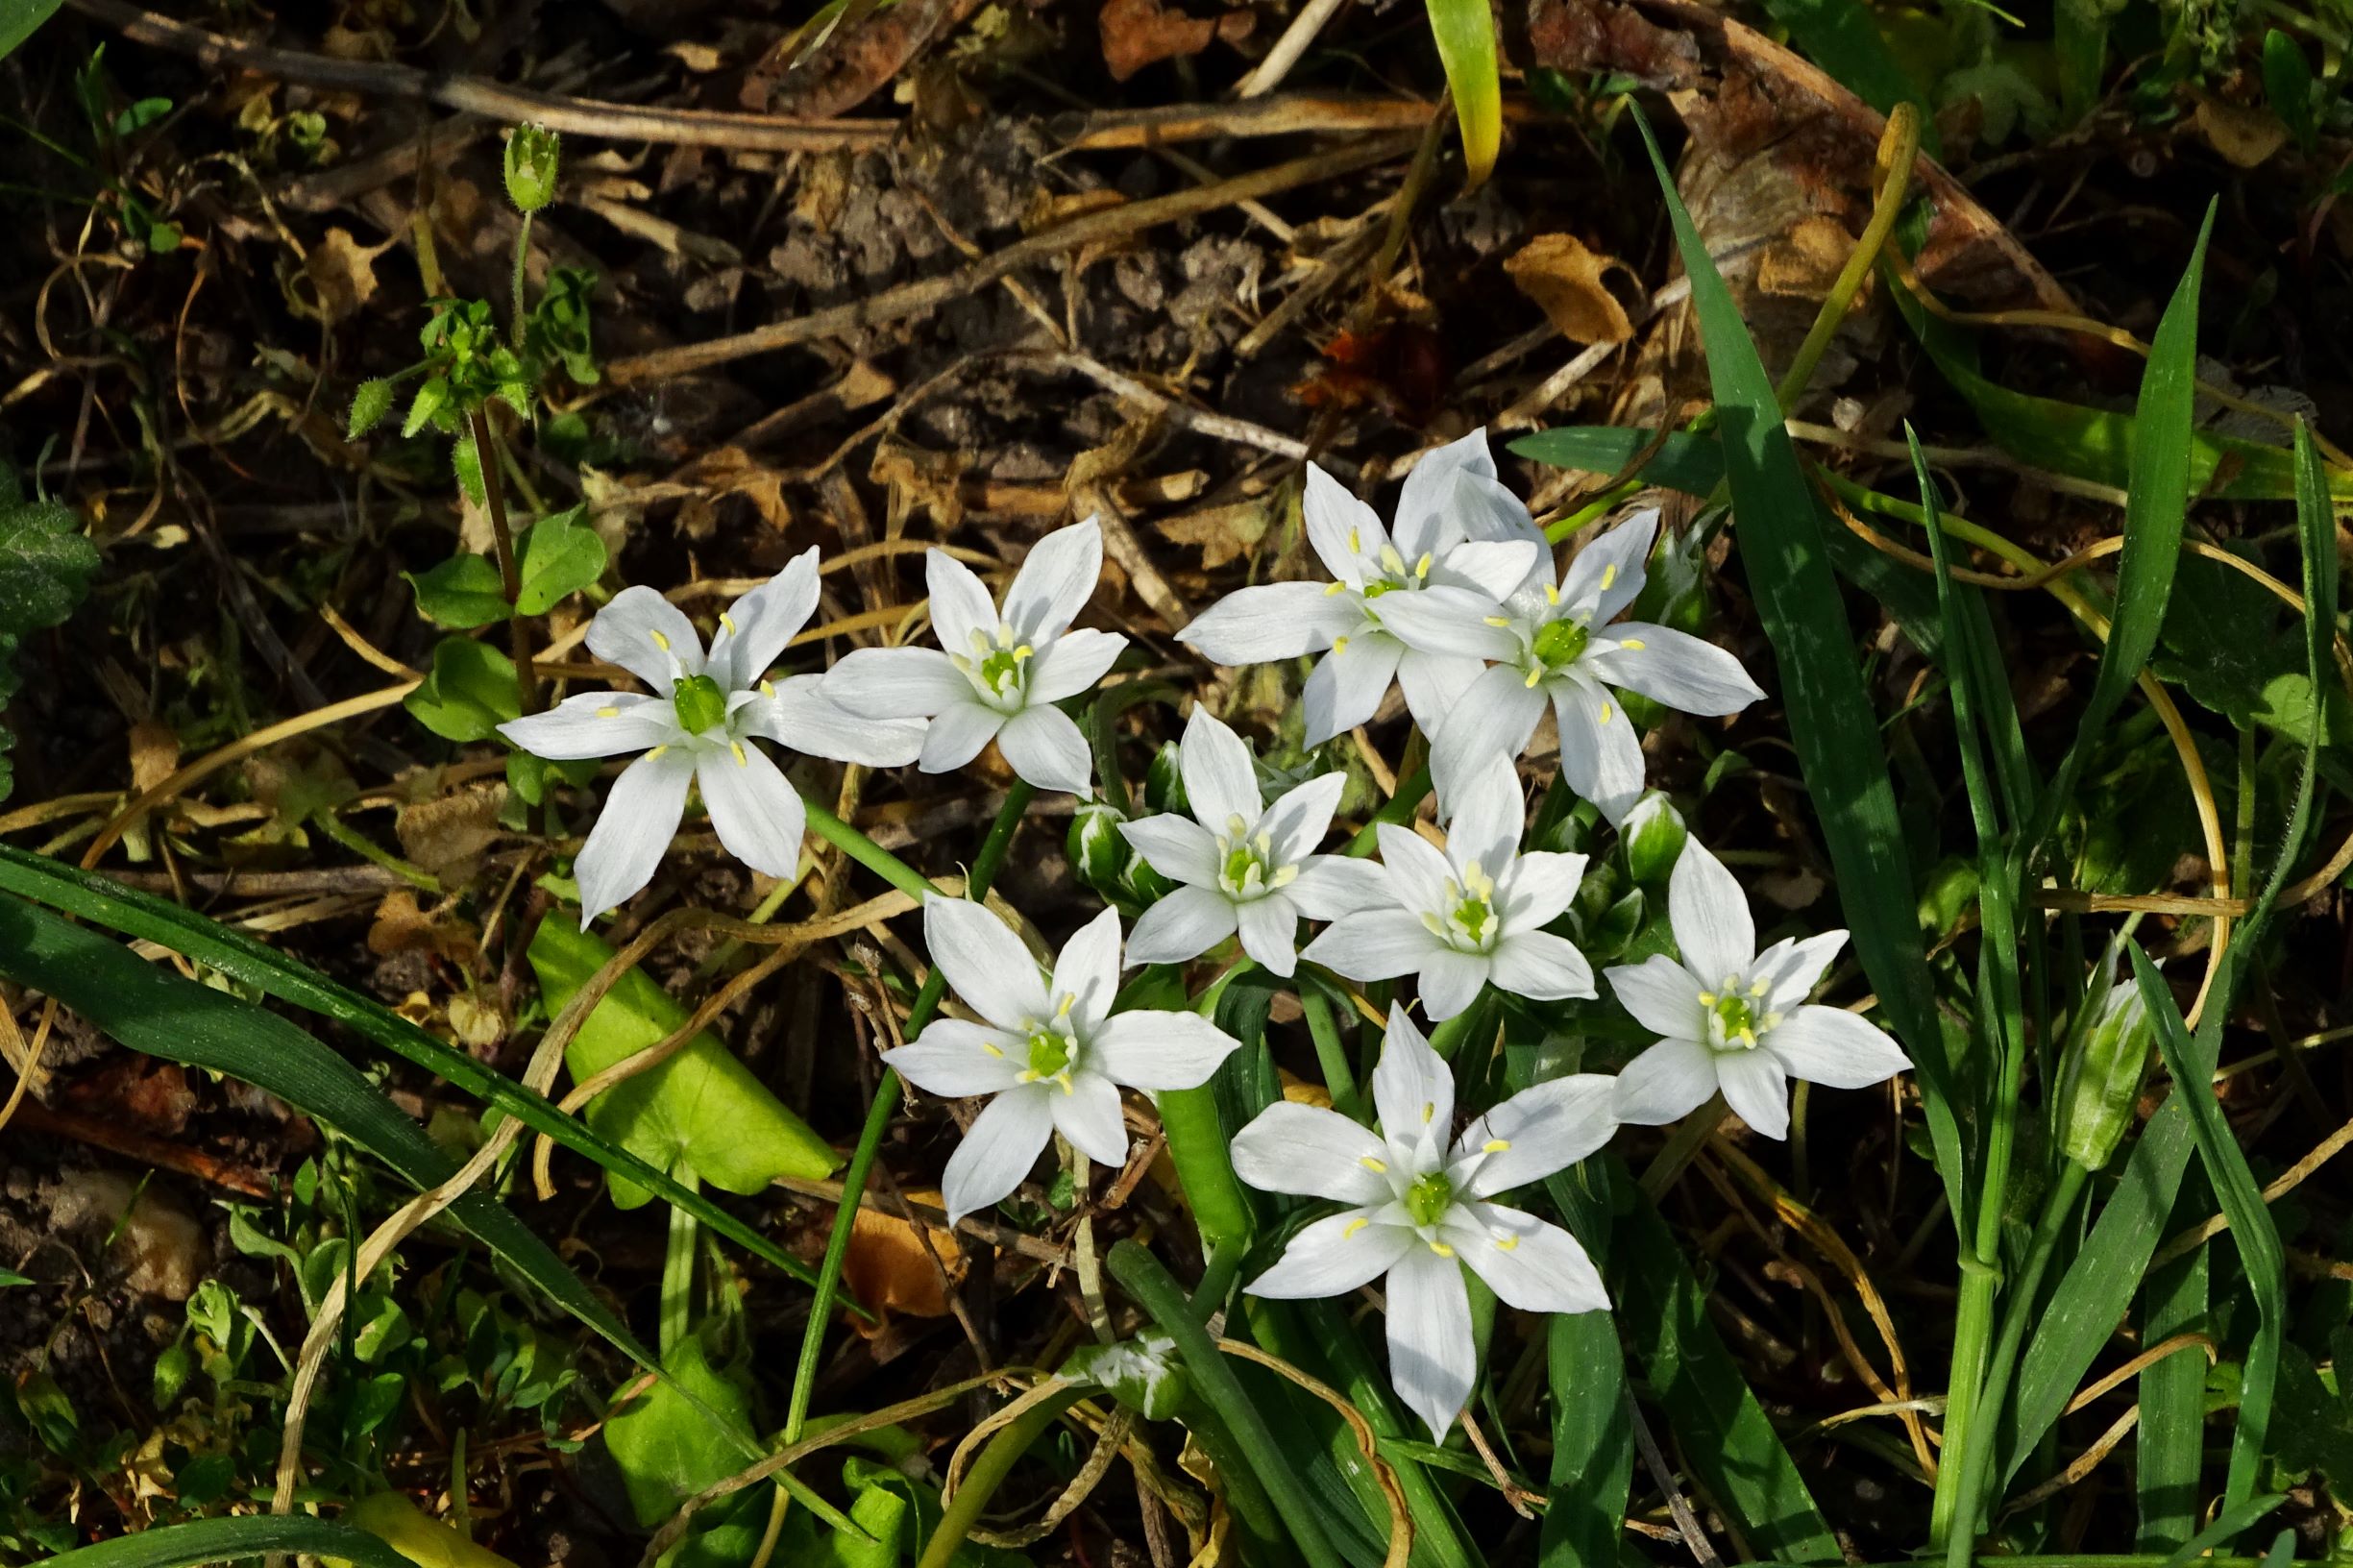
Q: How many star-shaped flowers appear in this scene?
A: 9